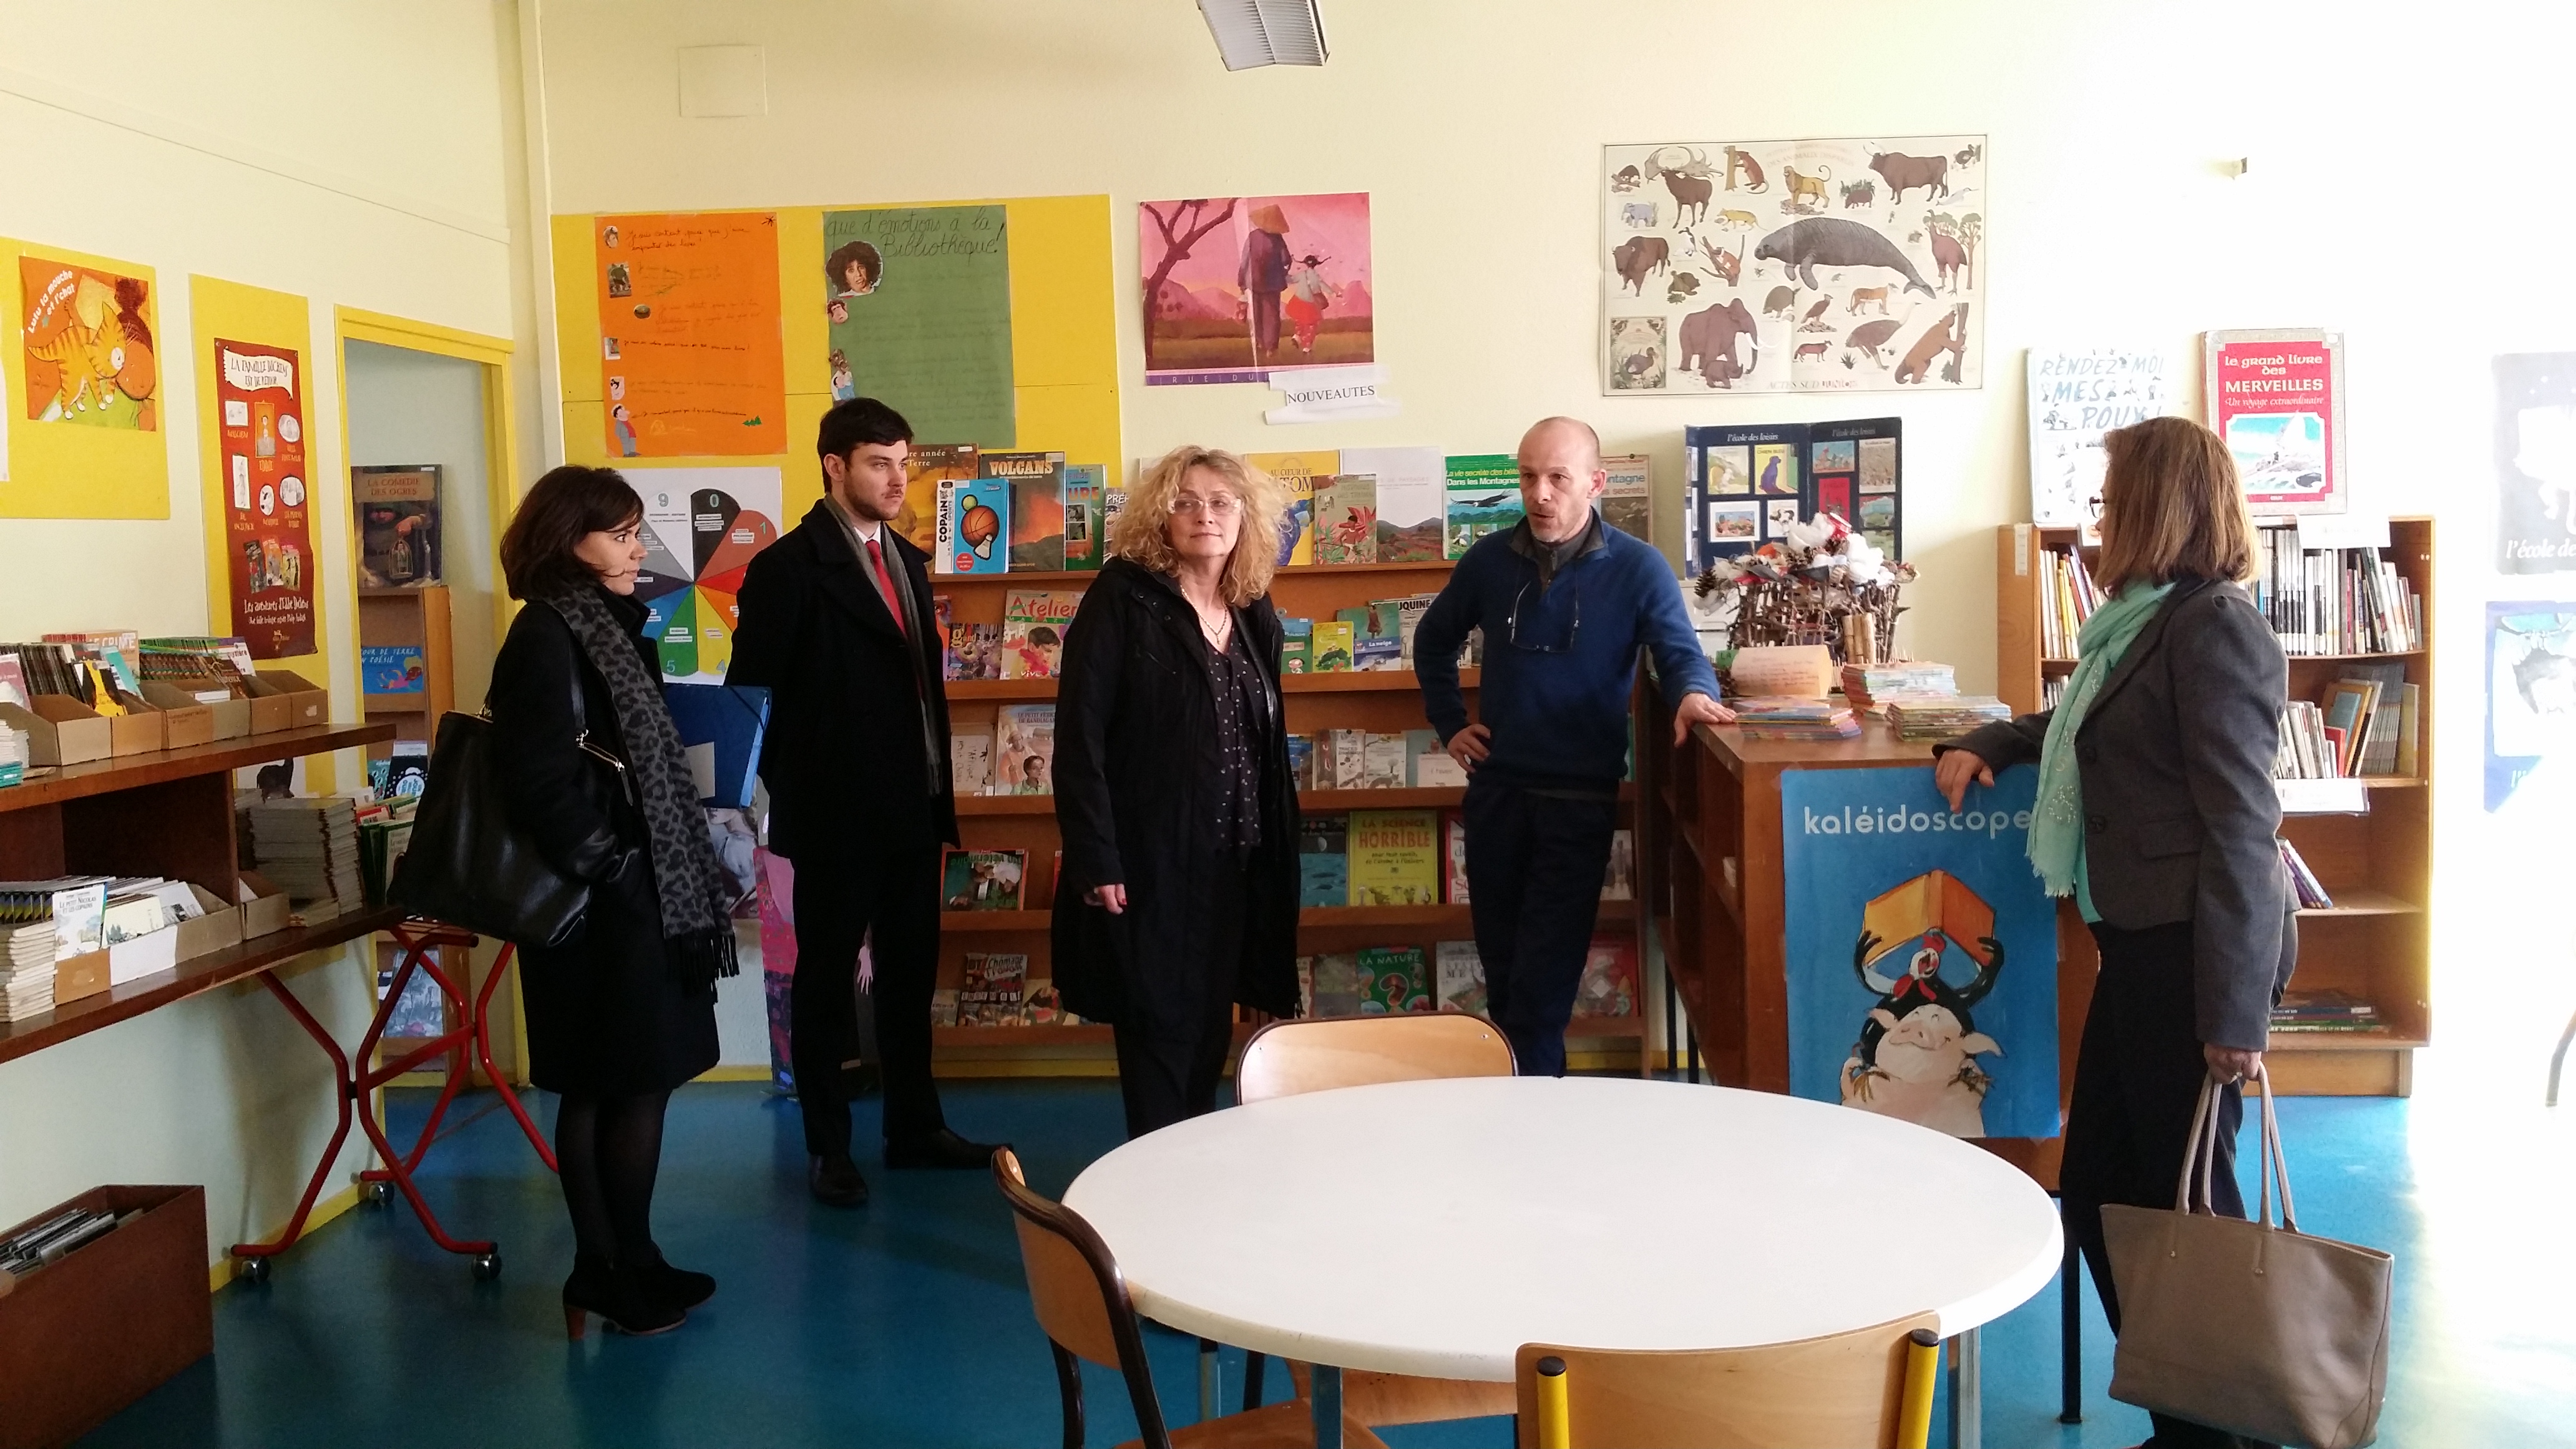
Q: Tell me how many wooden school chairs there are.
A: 3